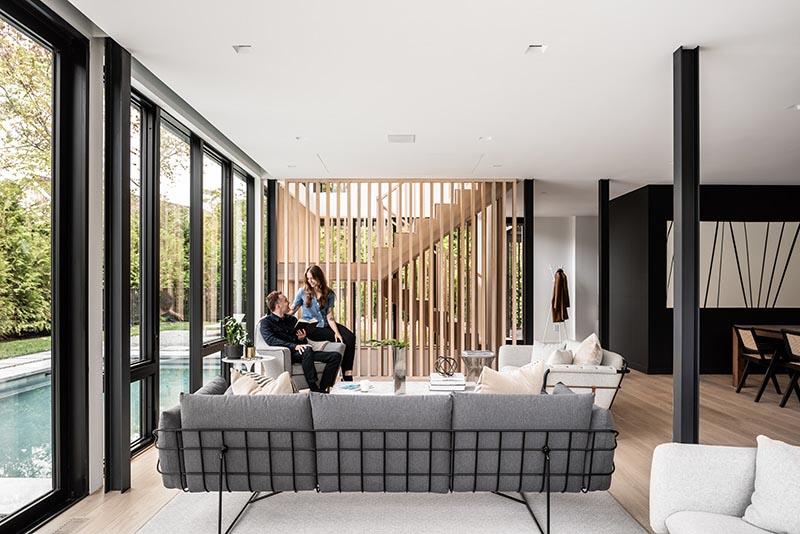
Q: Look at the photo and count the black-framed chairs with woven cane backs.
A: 2